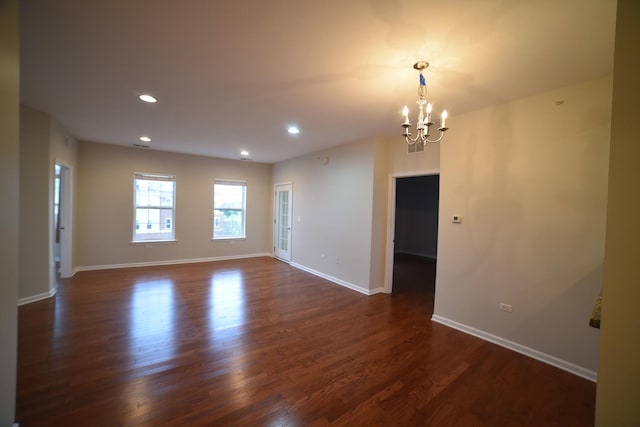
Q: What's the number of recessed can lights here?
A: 4